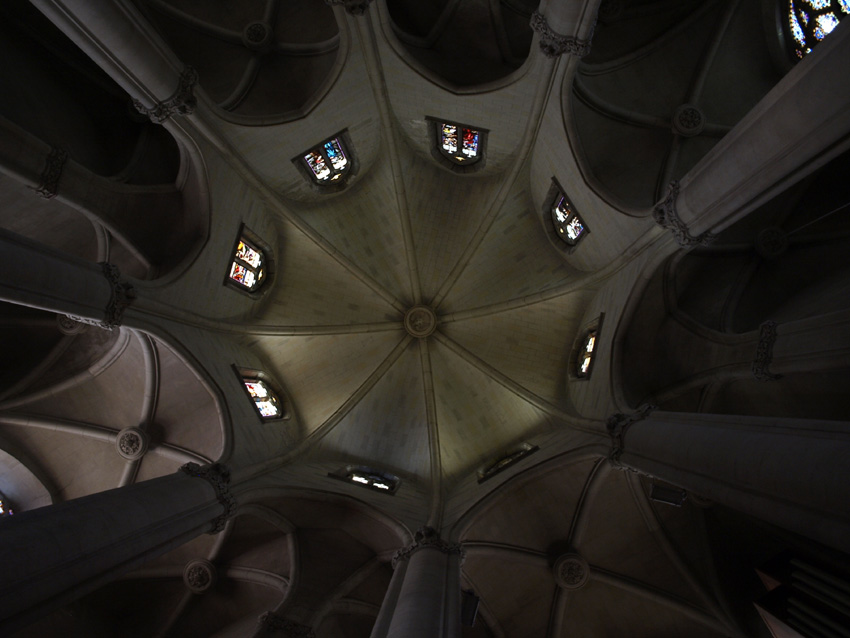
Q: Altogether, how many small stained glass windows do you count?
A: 8